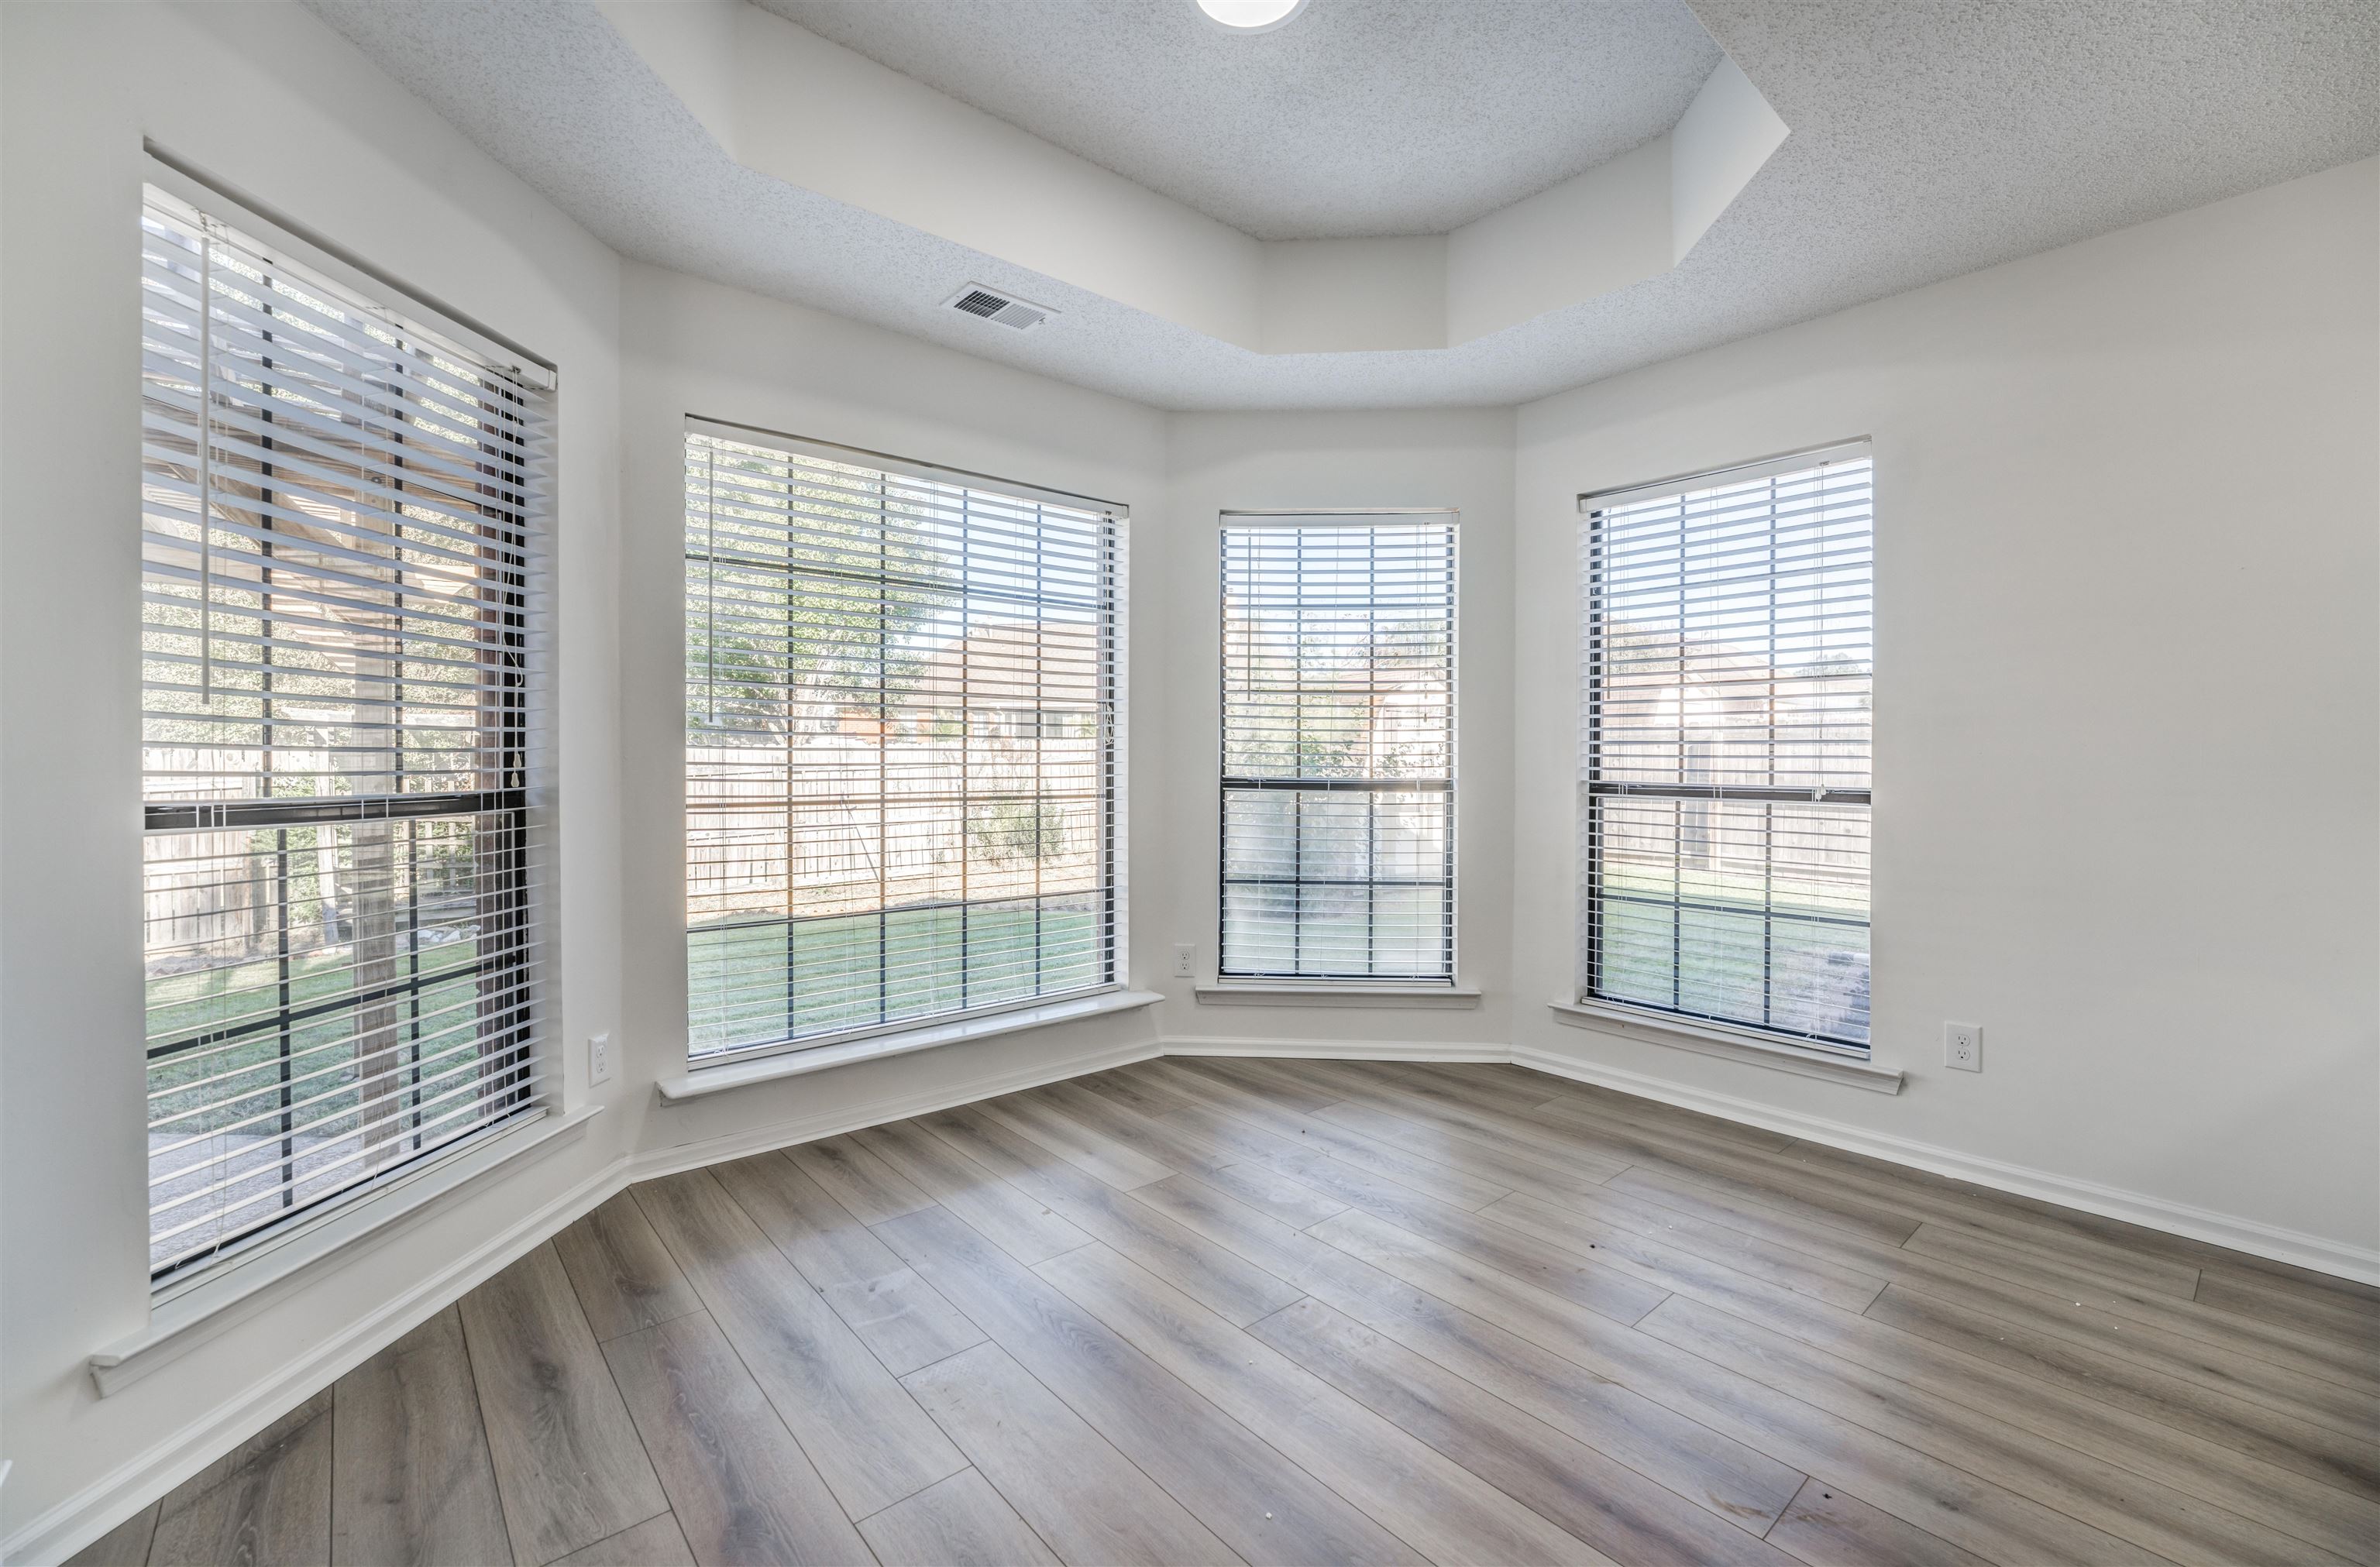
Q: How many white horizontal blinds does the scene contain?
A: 4